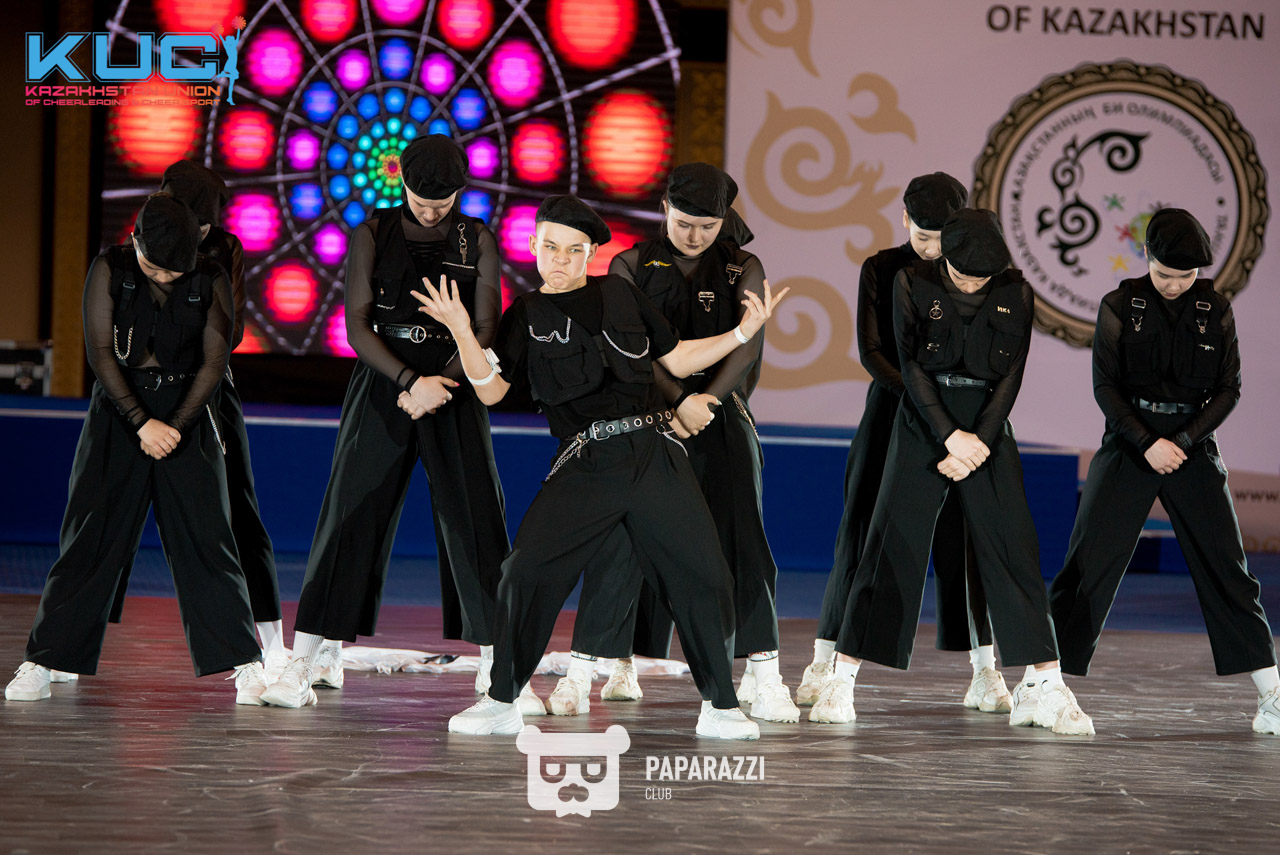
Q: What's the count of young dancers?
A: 9